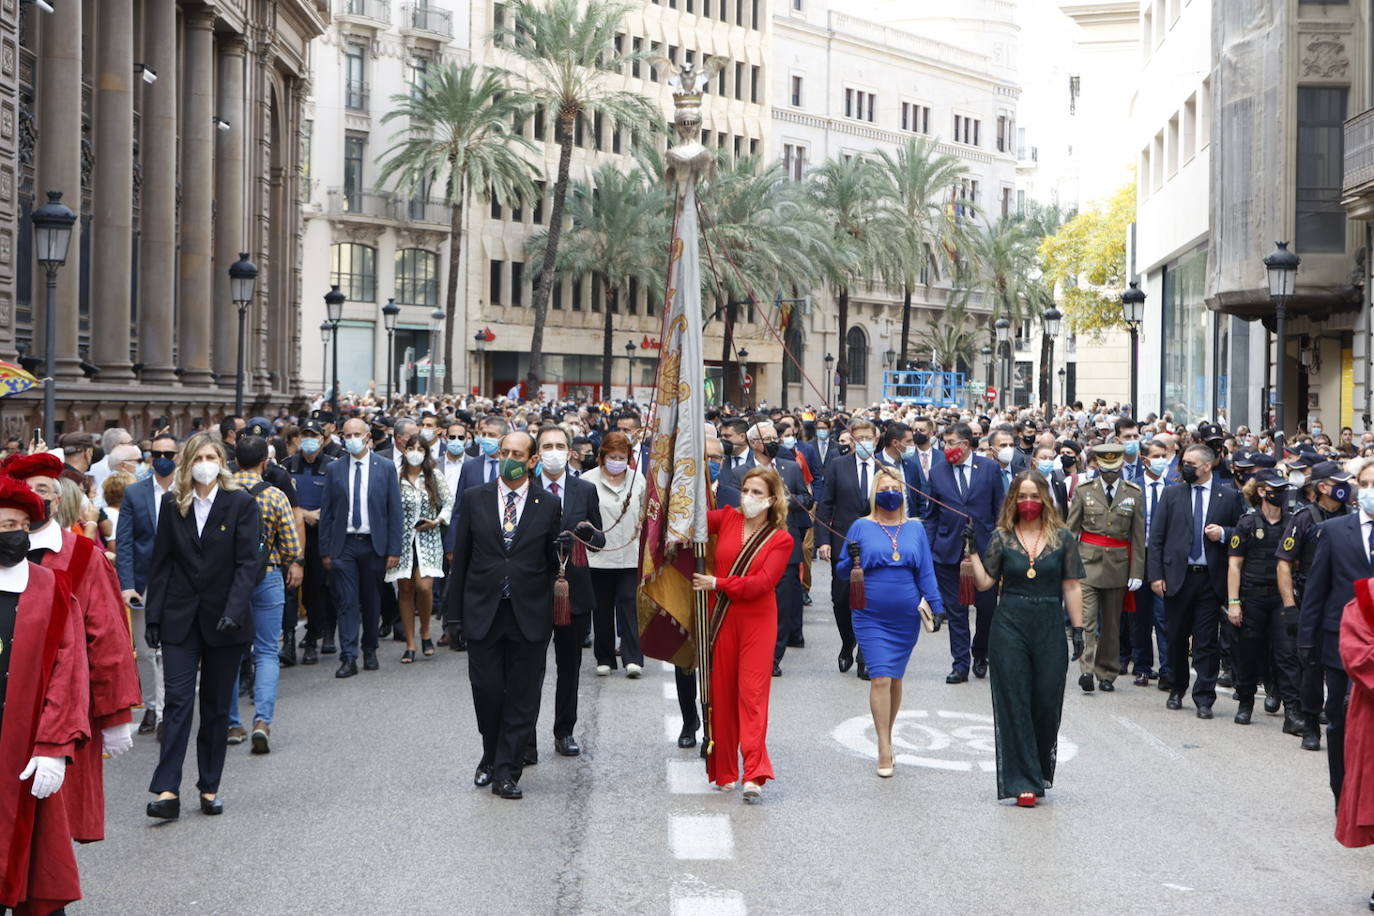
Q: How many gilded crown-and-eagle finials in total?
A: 1